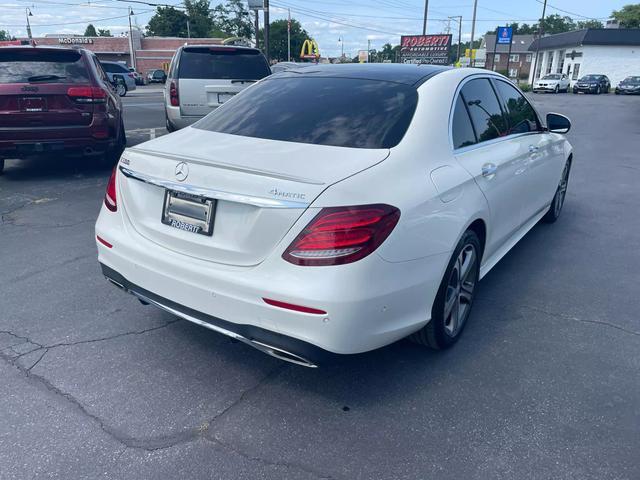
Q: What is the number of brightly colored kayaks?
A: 0